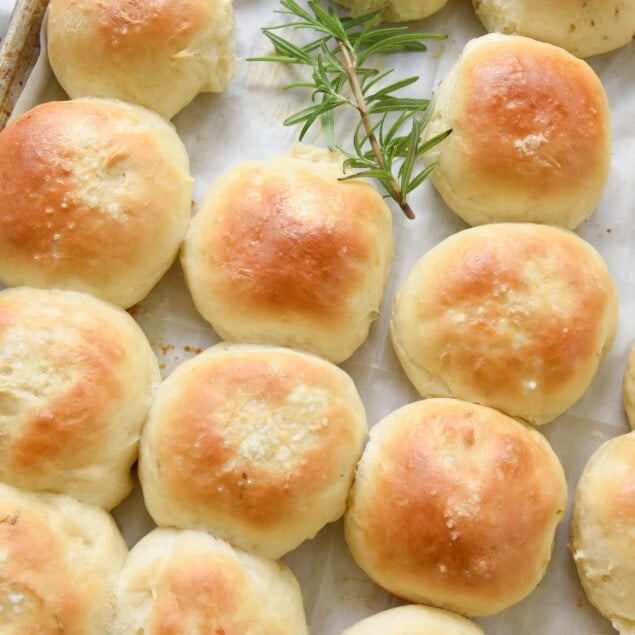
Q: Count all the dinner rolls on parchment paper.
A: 15